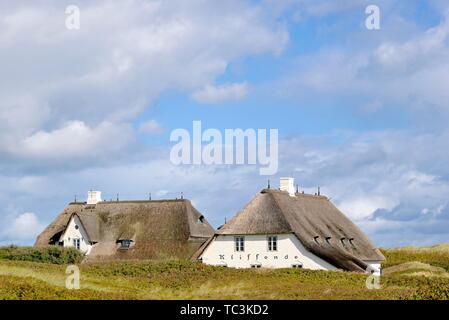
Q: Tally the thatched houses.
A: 2